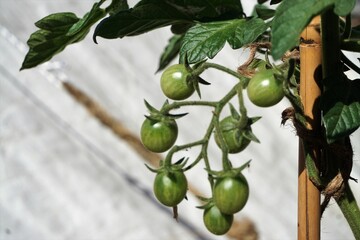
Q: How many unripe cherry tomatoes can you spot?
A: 7